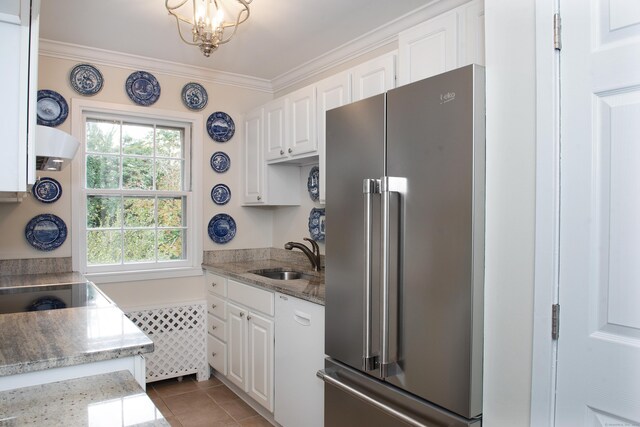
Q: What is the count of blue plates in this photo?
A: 12